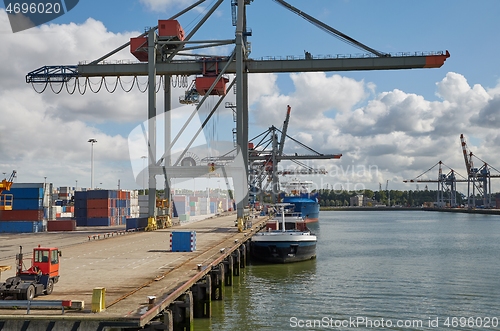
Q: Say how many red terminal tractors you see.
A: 1